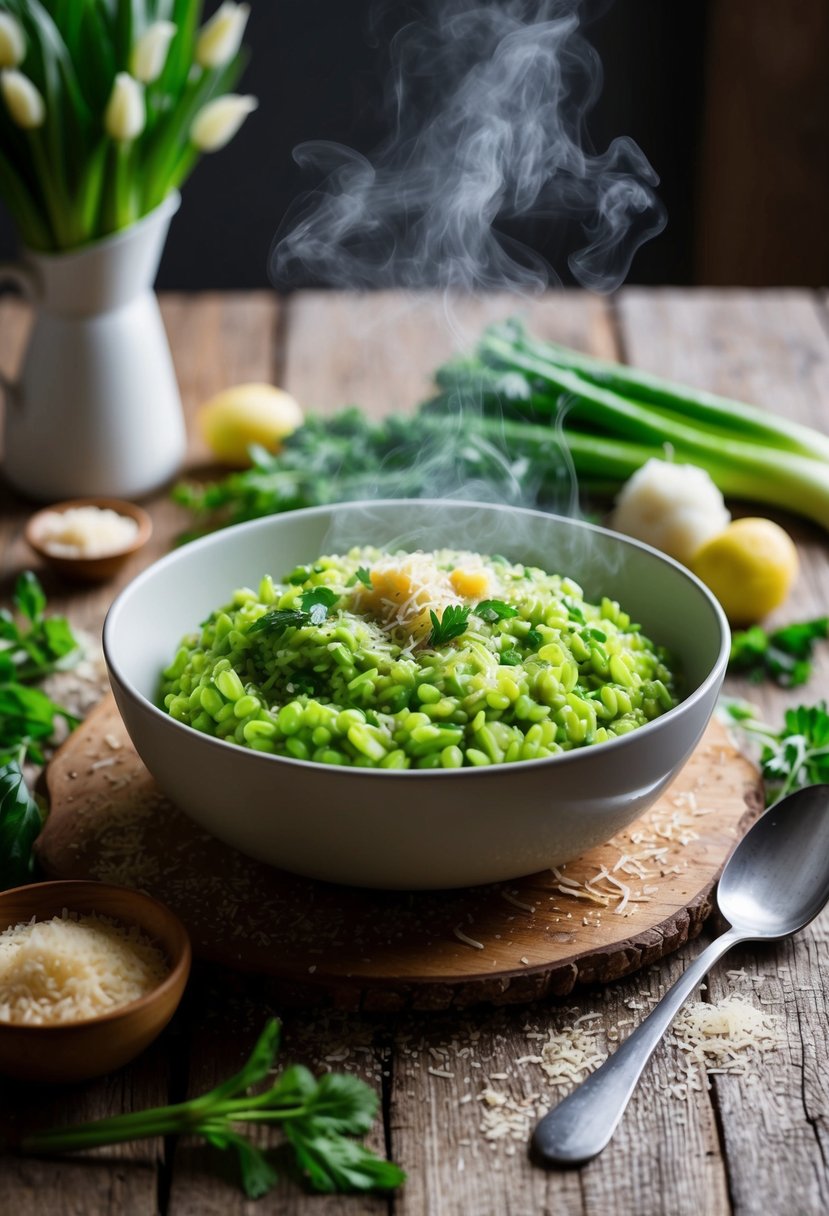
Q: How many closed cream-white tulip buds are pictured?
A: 6